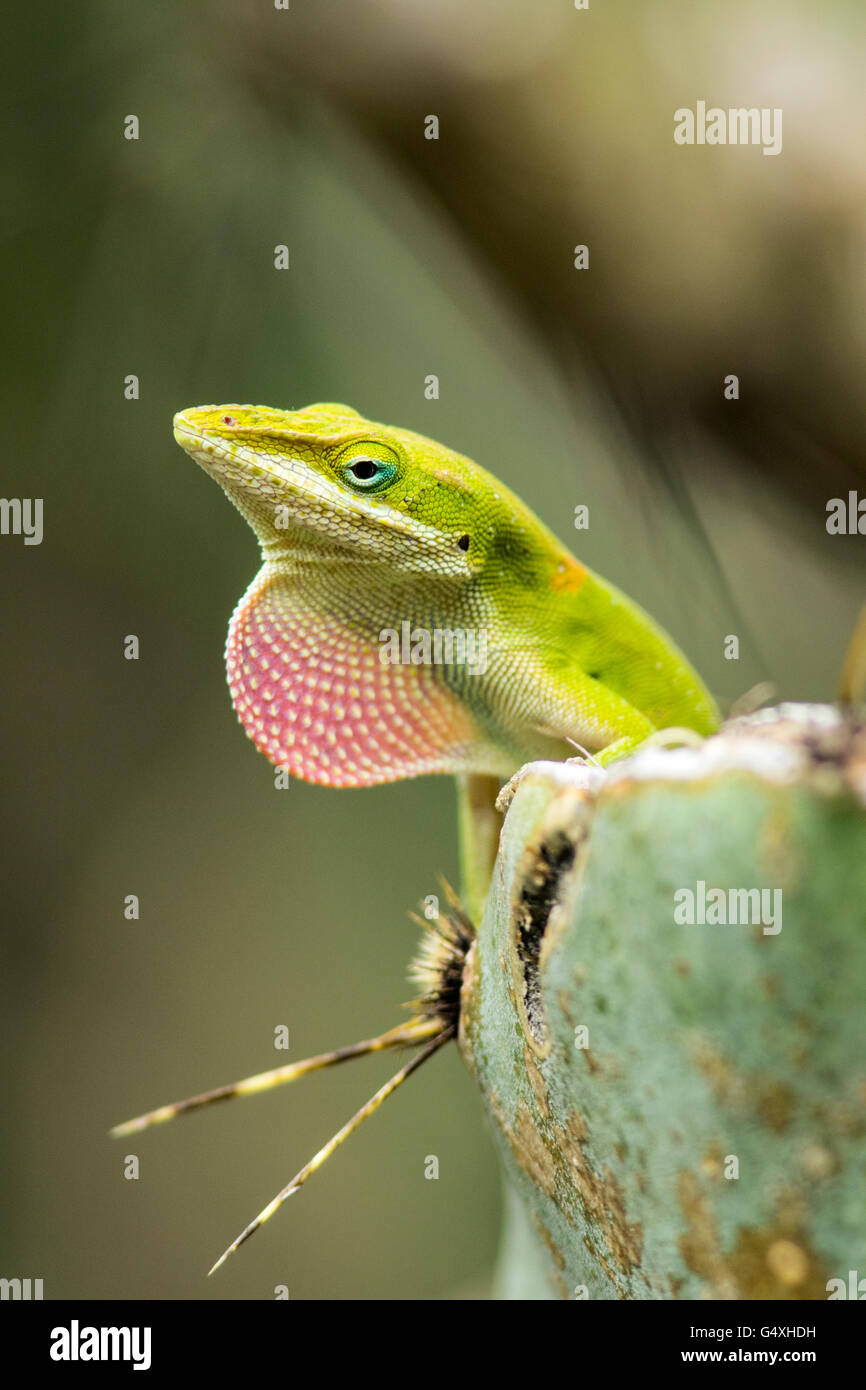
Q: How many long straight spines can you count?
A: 2